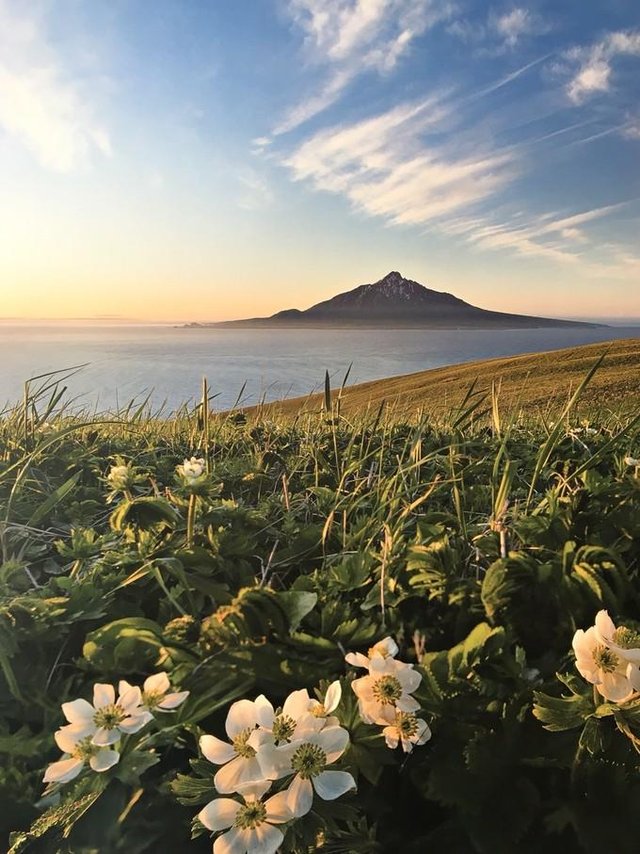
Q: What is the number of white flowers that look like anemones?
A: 13